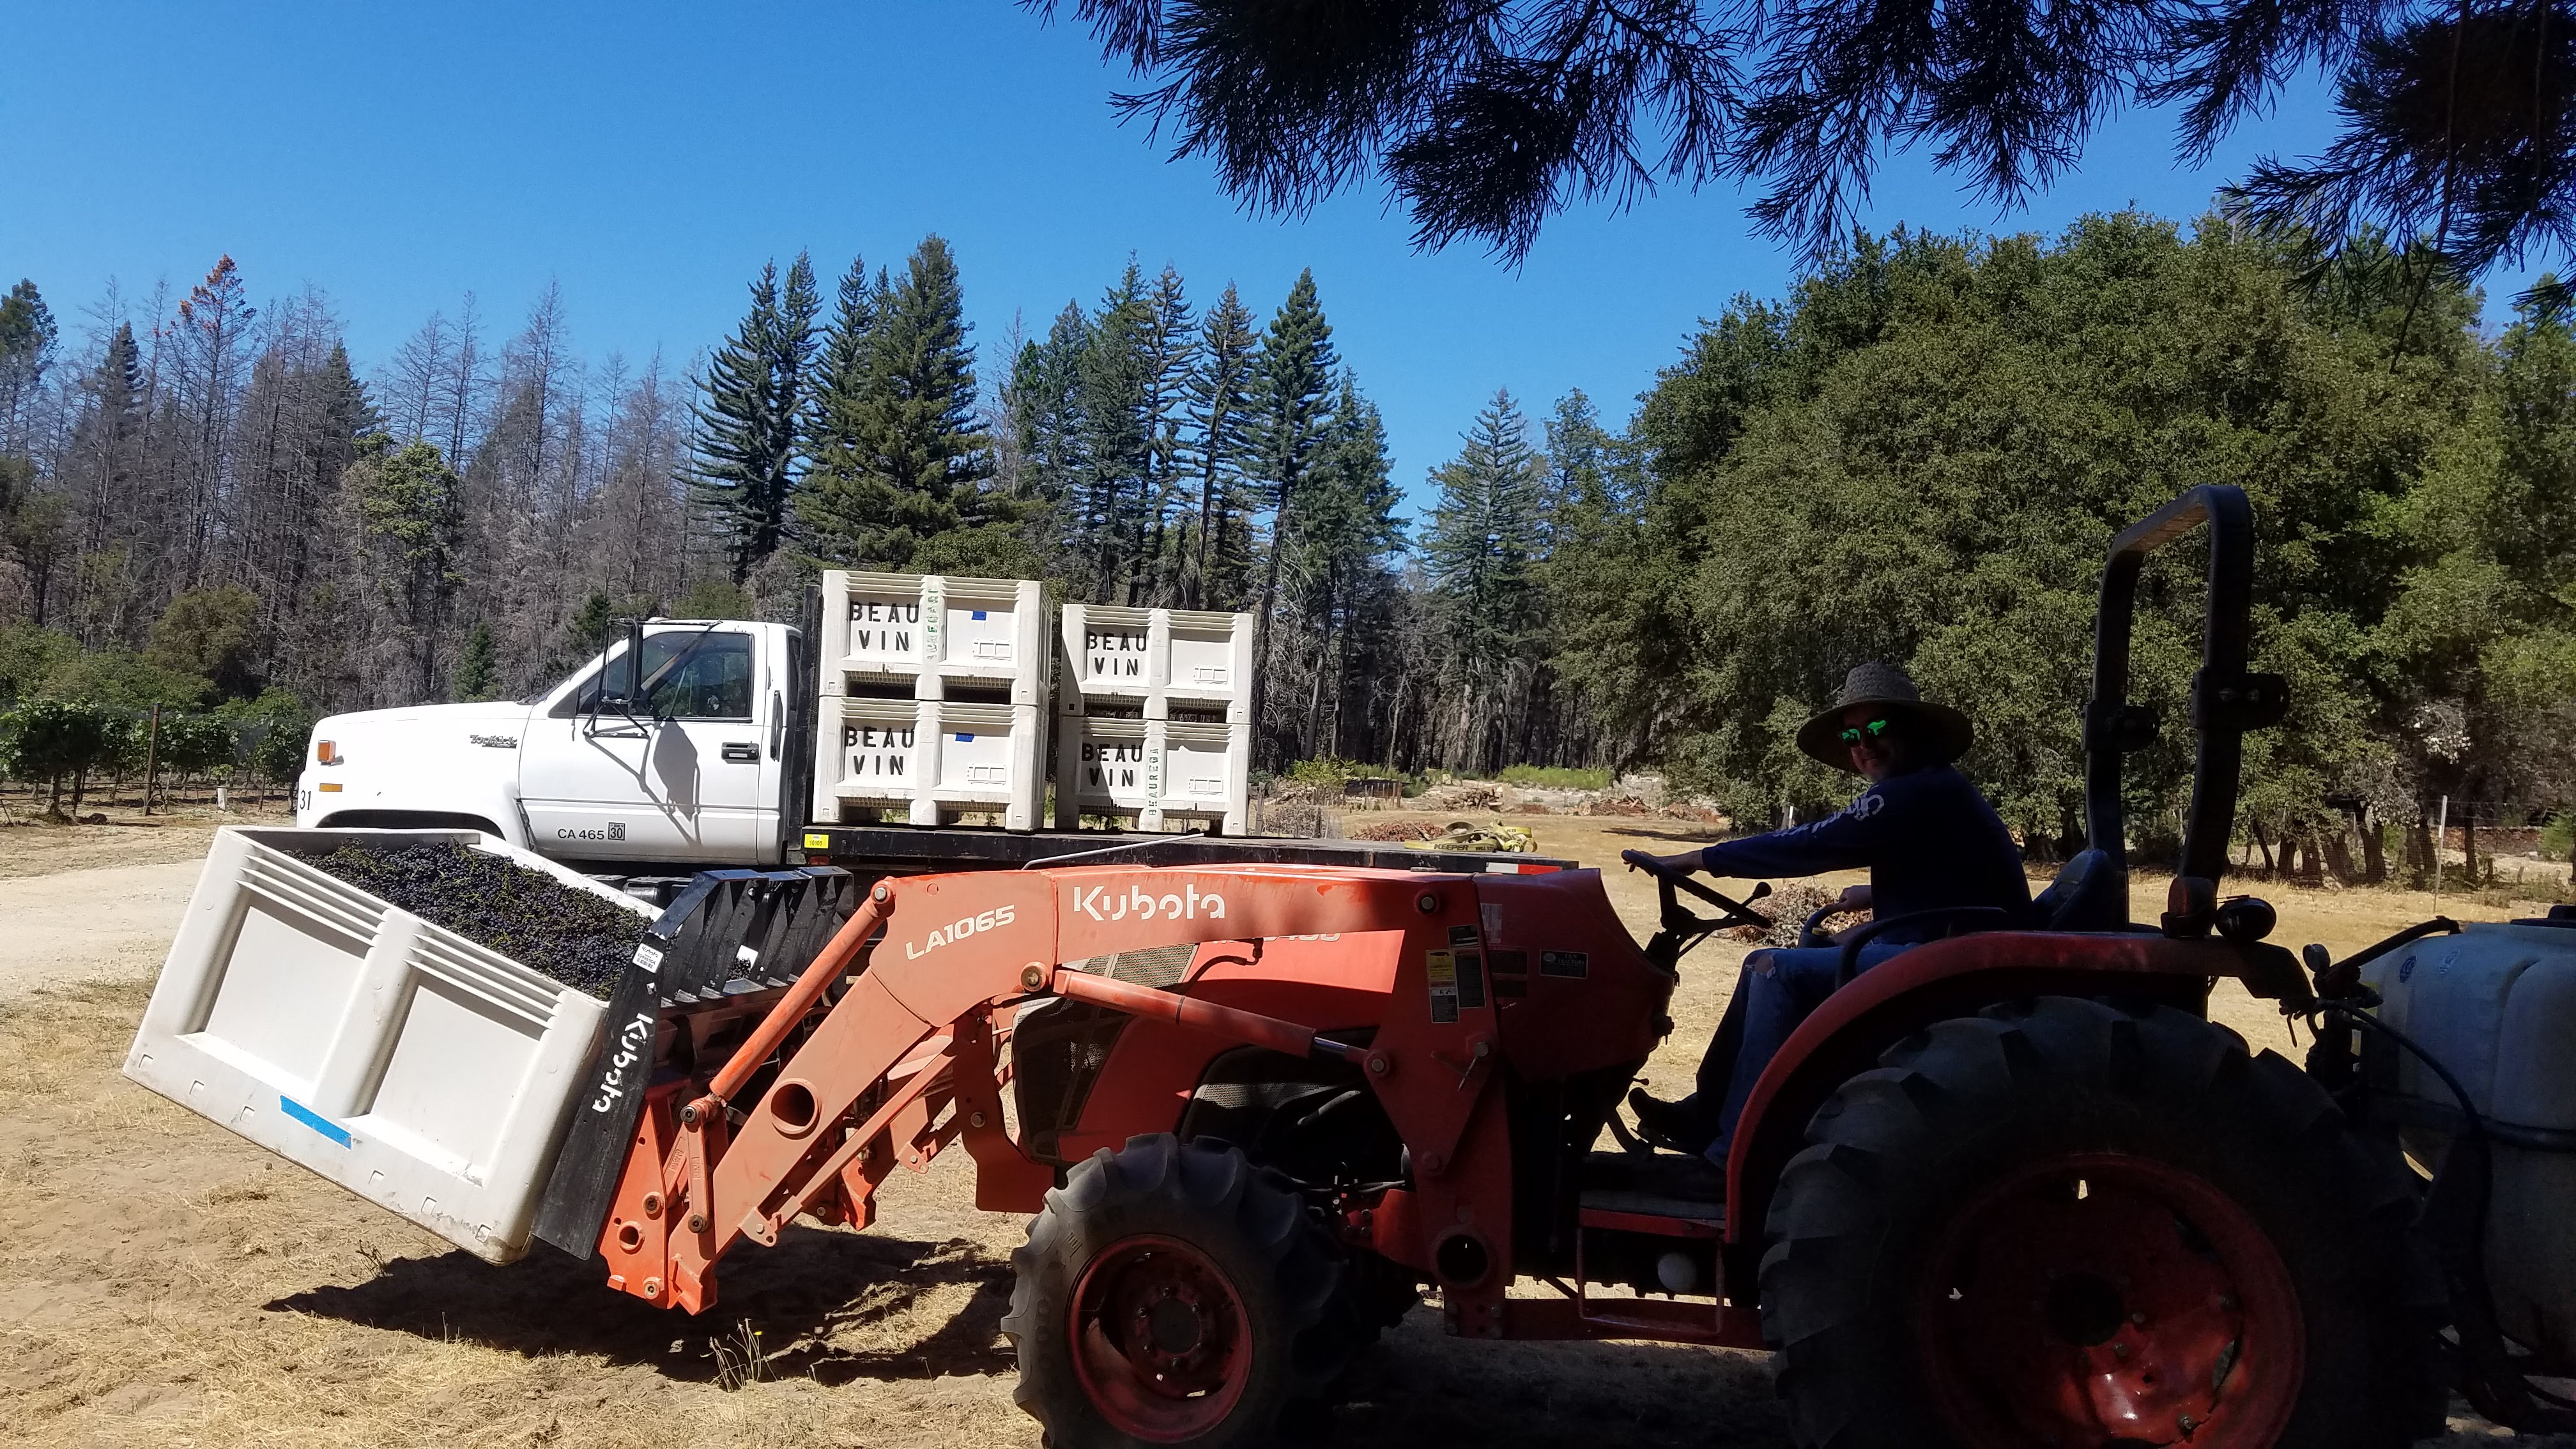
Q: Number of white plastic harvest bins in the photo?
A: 5